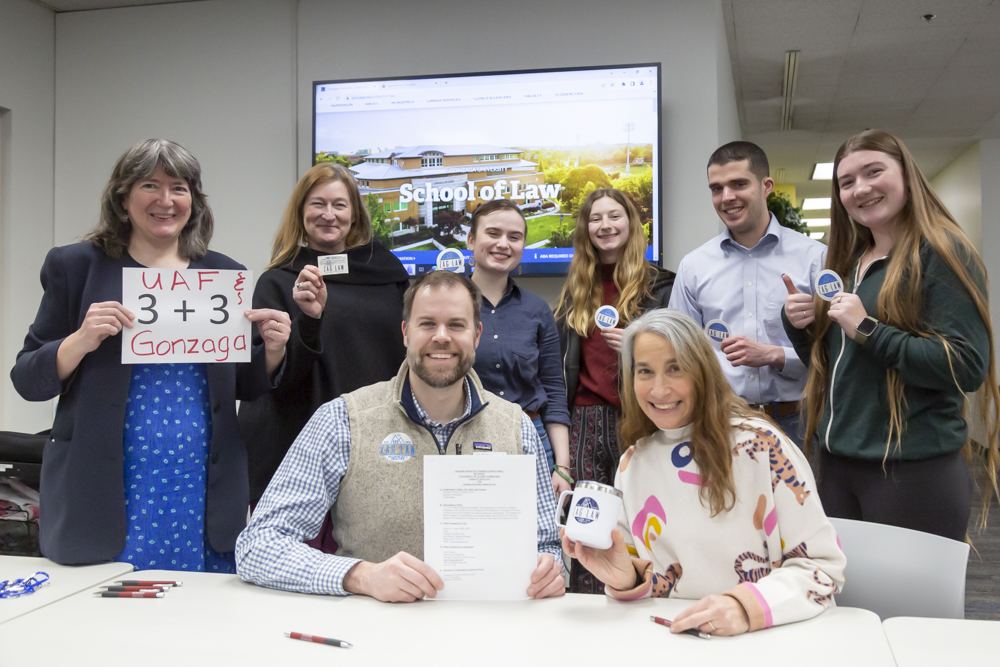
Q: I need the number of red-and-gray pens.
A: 5